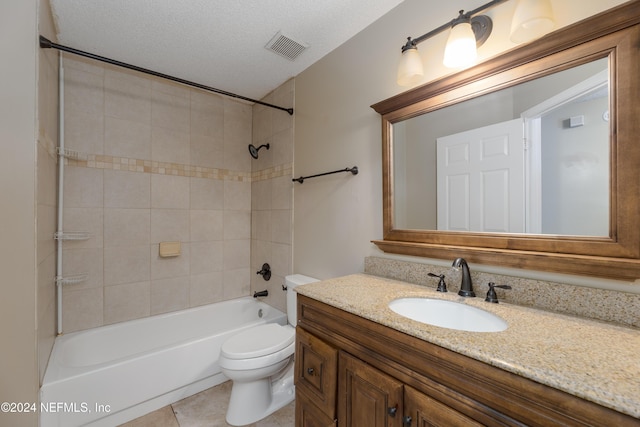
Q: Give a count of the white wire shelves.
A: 3